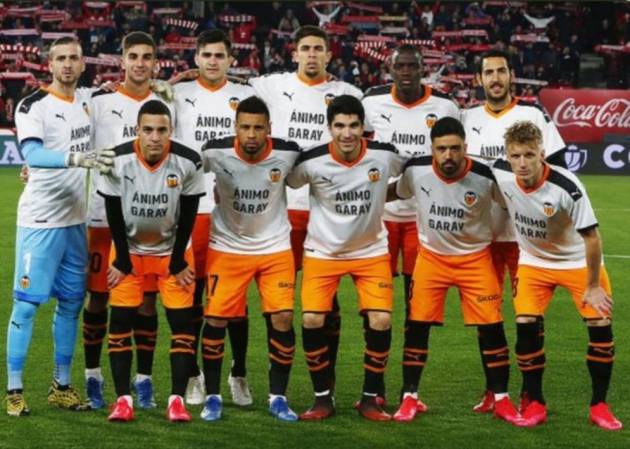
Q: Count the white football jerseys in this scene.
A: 11